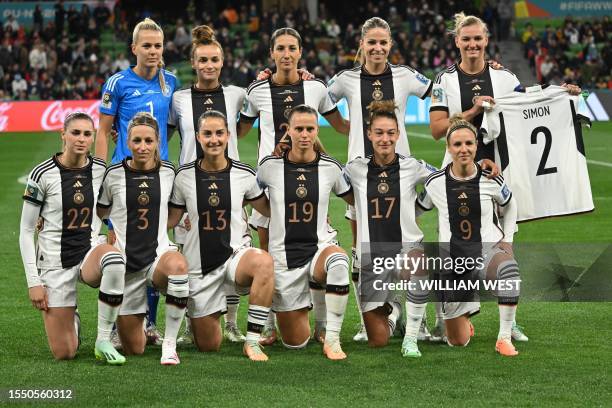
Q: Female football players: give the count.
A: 11